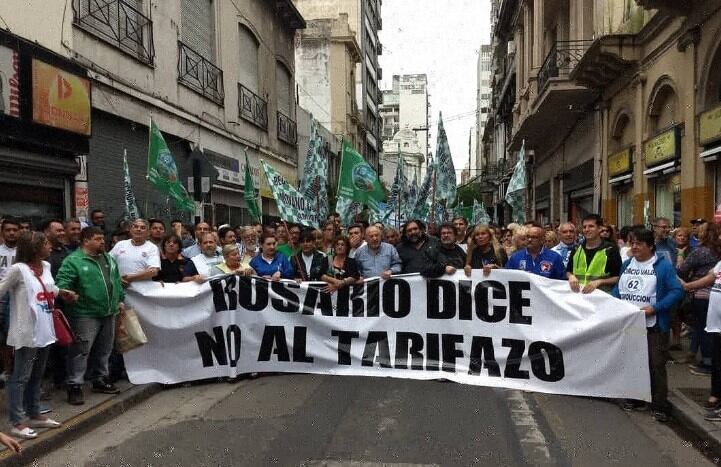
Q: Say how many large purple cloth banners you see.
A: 0